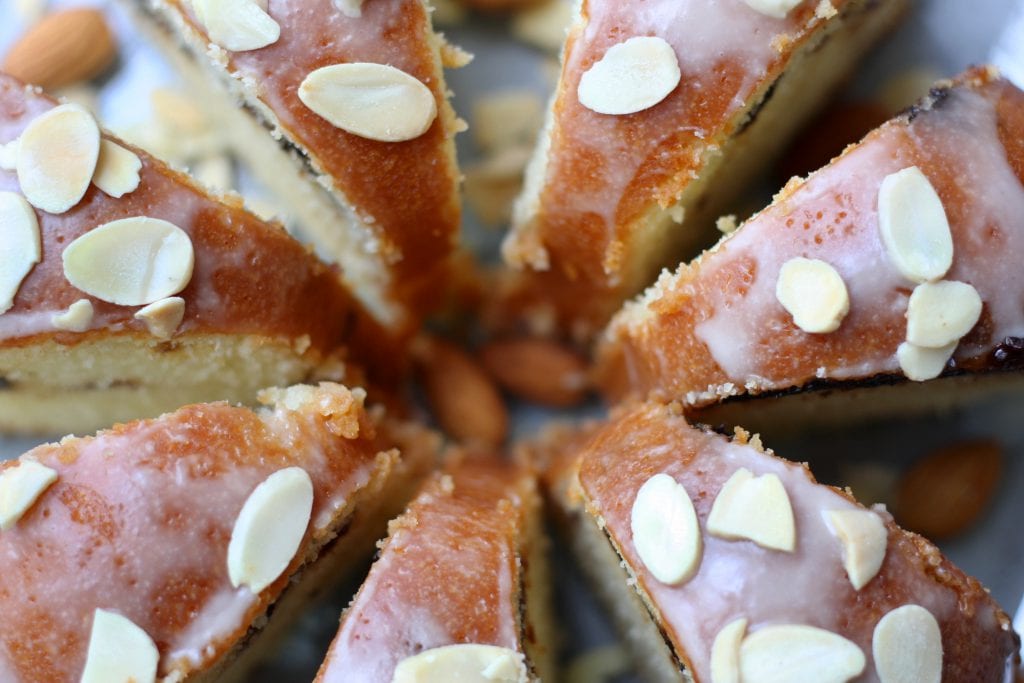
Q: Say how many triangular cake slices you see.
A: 7